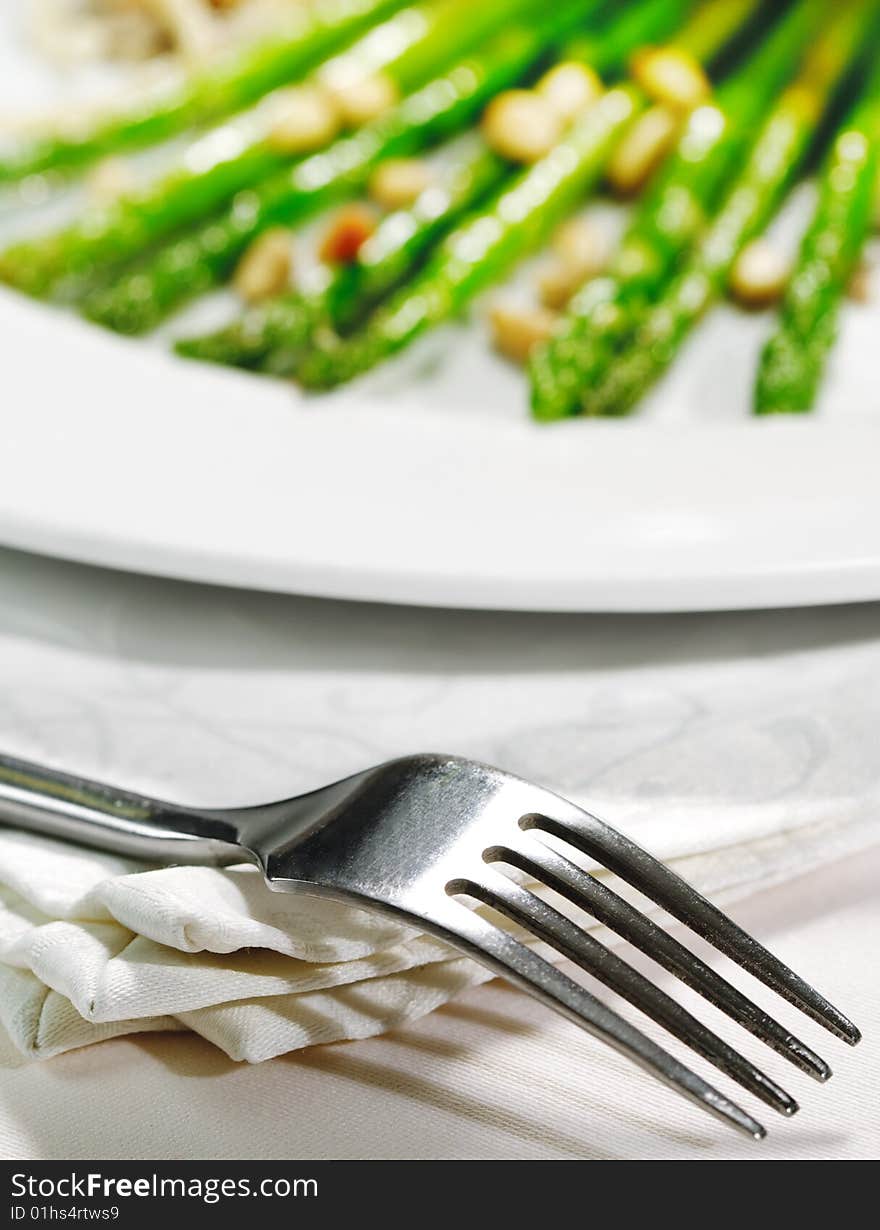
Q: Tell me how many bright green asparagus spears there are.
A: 8